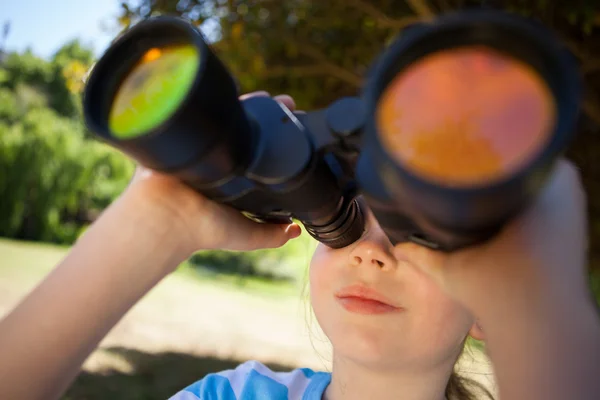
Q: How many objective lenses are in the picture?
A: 2